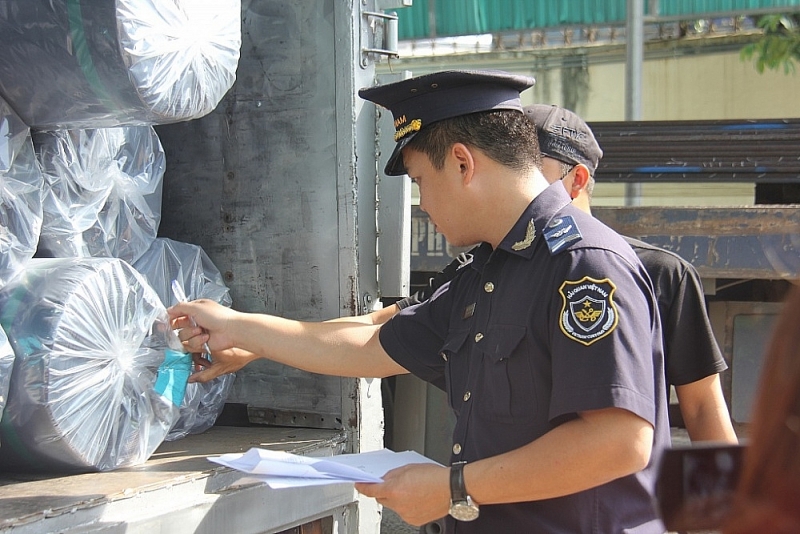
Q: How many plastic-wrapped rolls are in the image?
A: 6